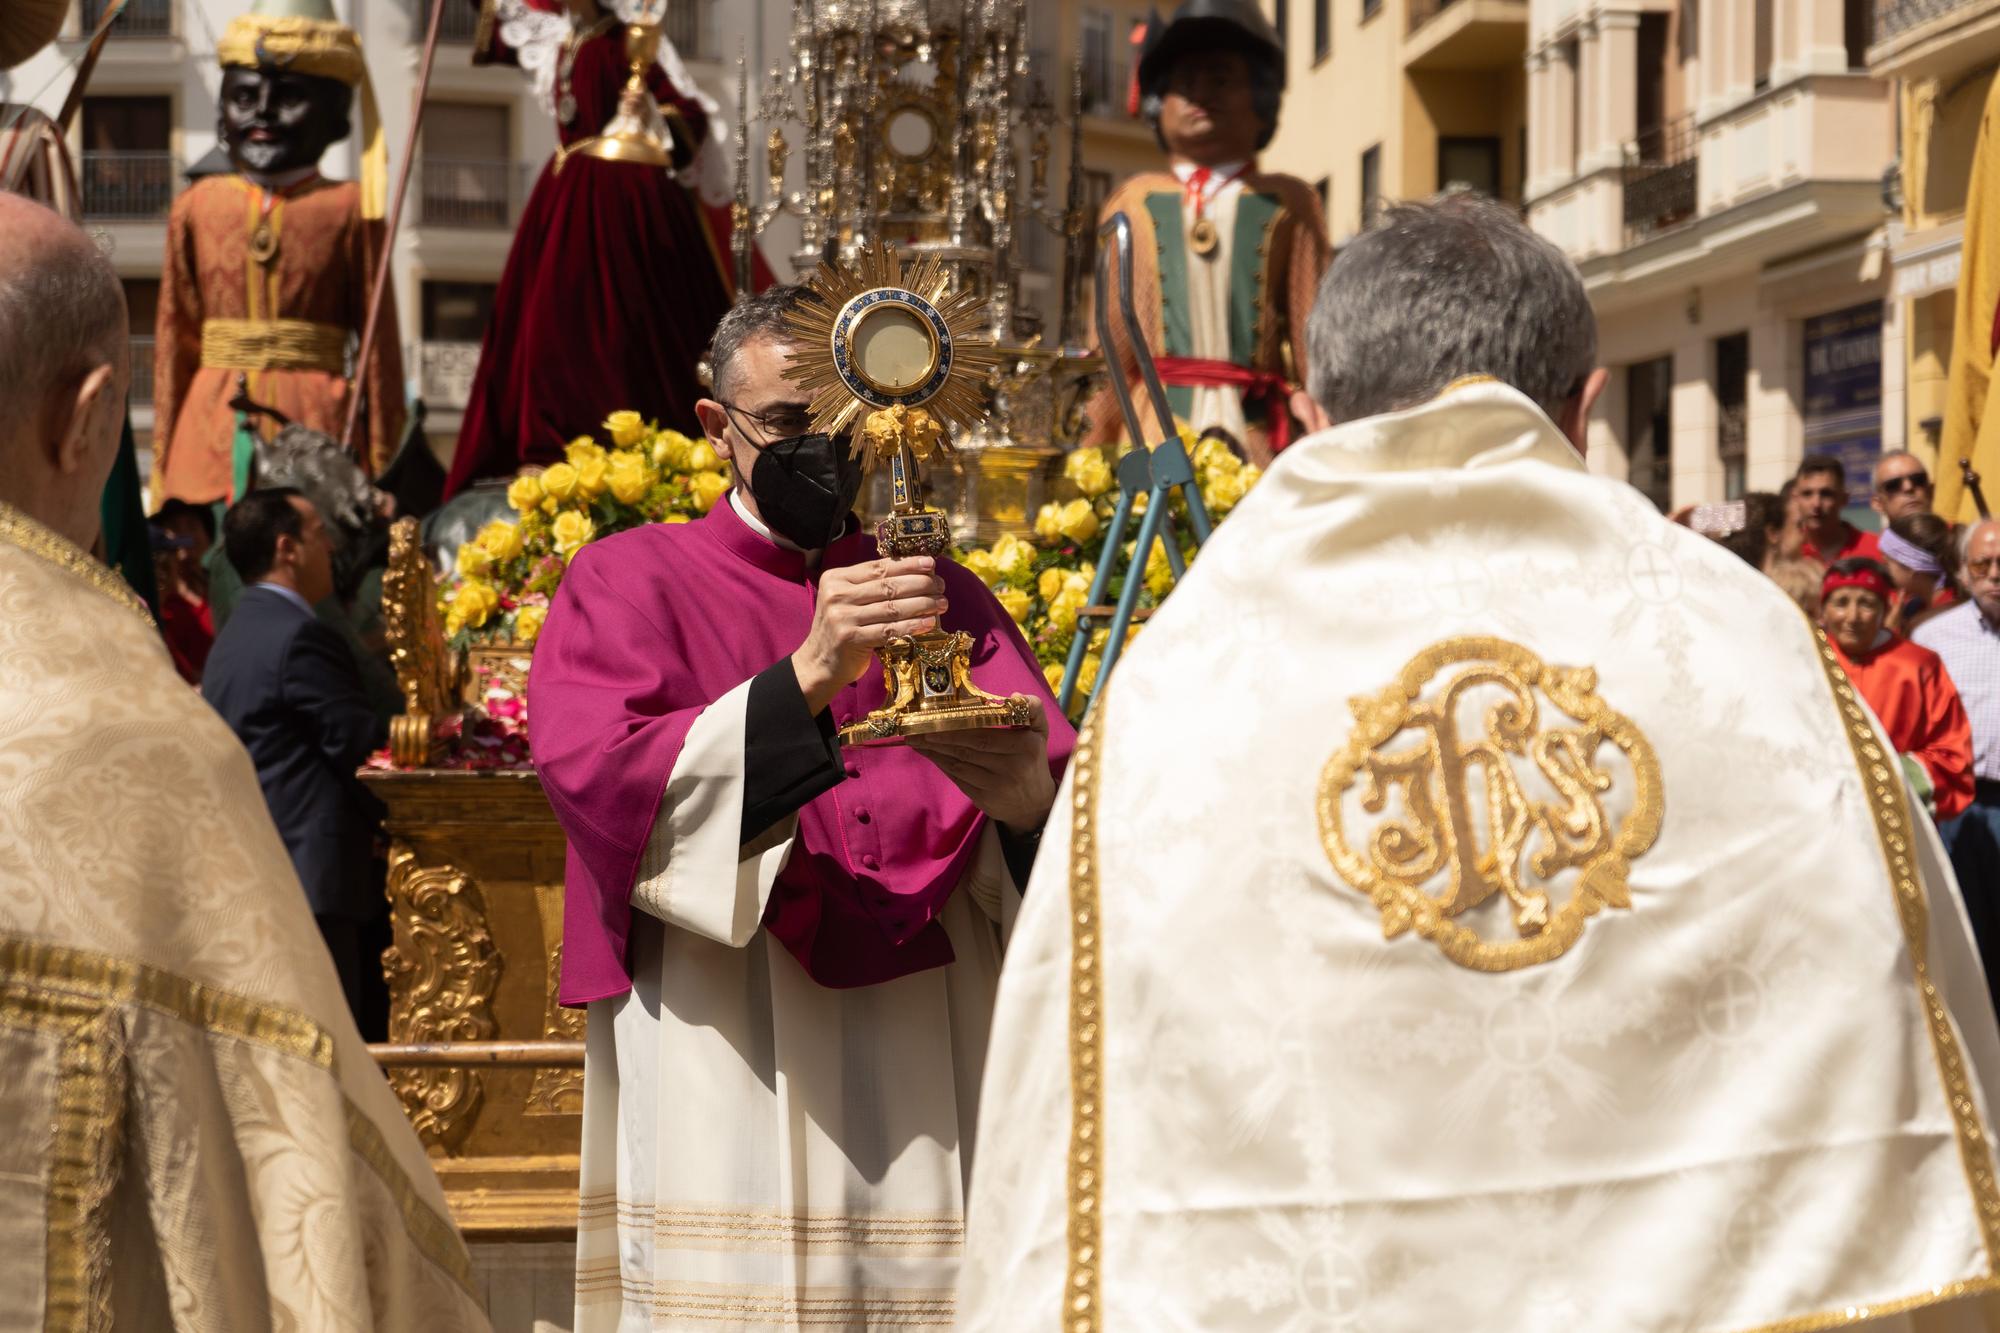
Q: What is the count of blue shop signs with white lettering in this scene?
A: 1